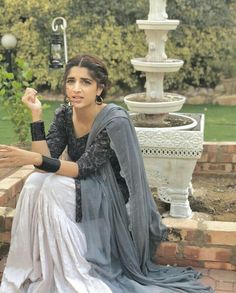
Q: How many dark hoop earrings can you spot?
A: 2